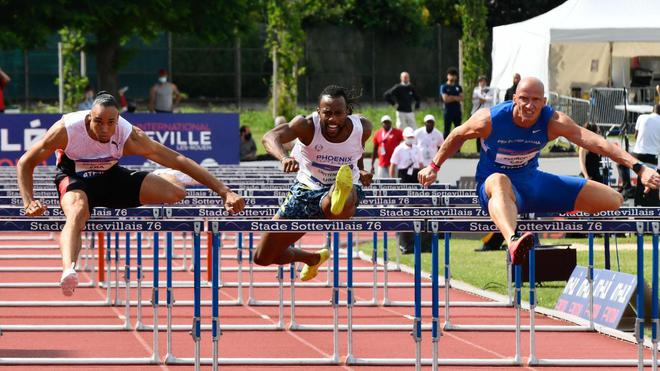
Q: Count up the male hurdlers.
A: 3